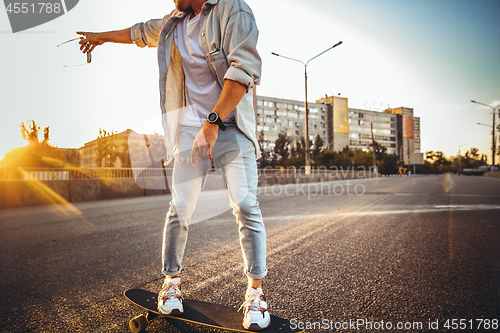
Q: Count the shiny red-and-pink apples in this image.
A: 0